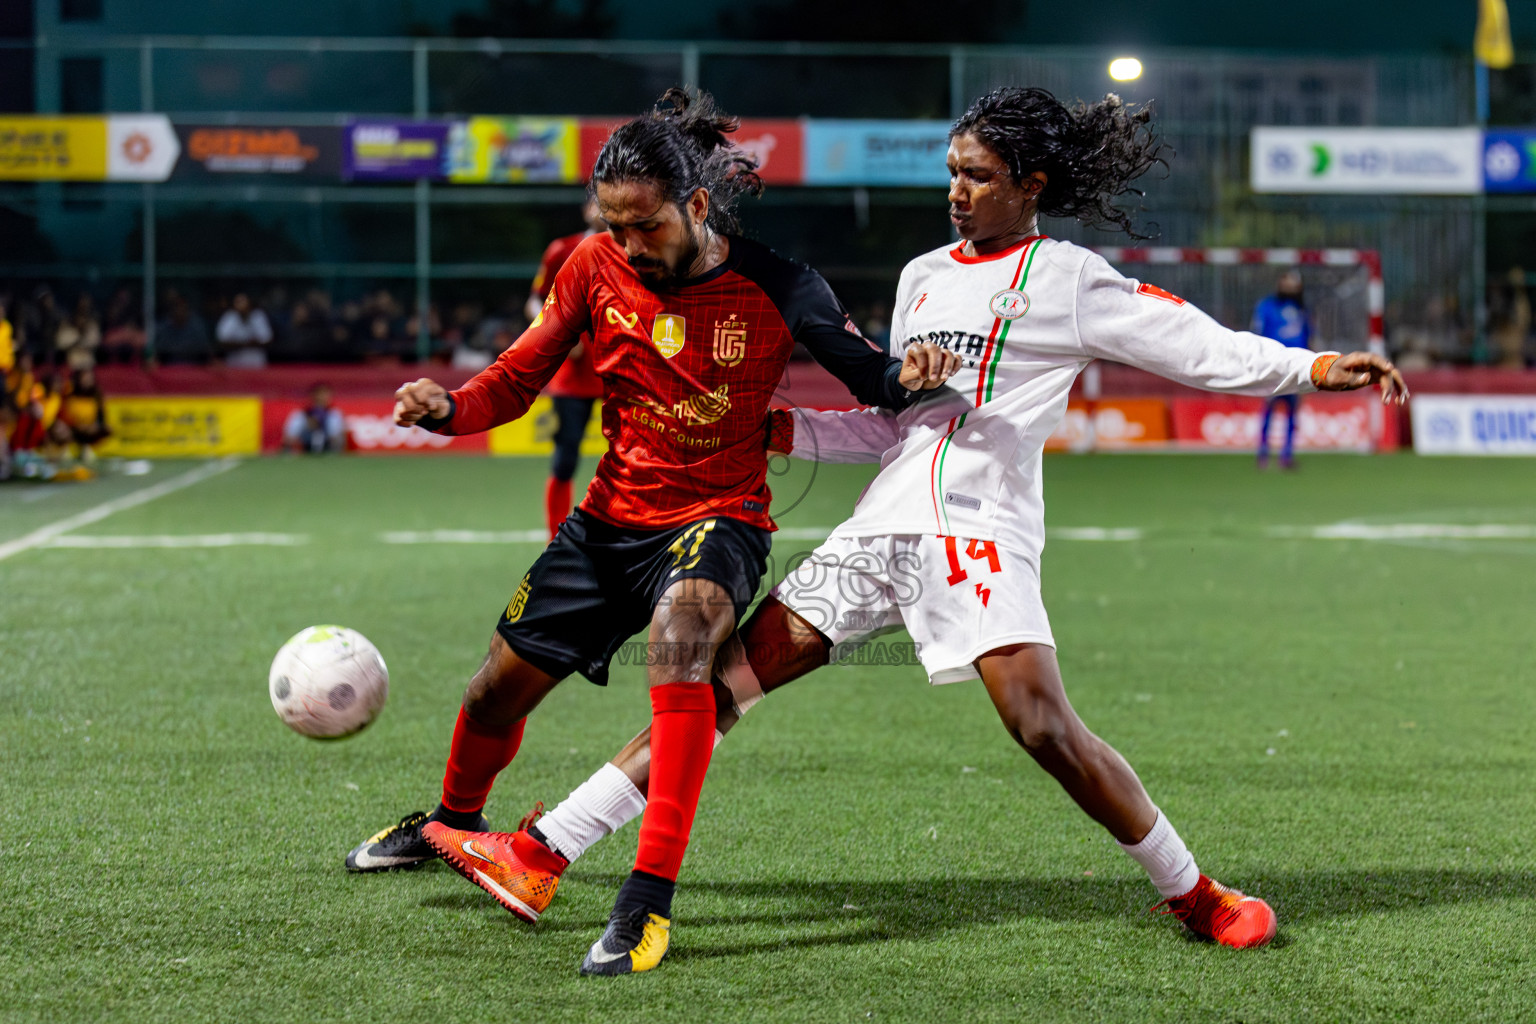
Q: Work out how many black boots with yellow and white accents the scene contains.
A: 2